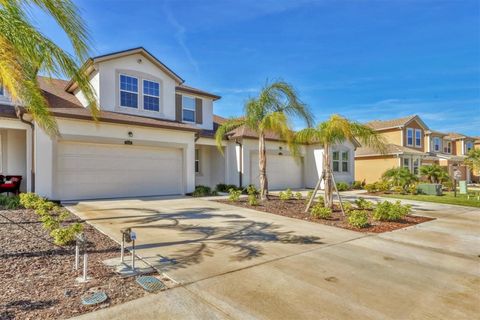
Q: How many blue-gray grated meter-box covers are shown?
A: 2